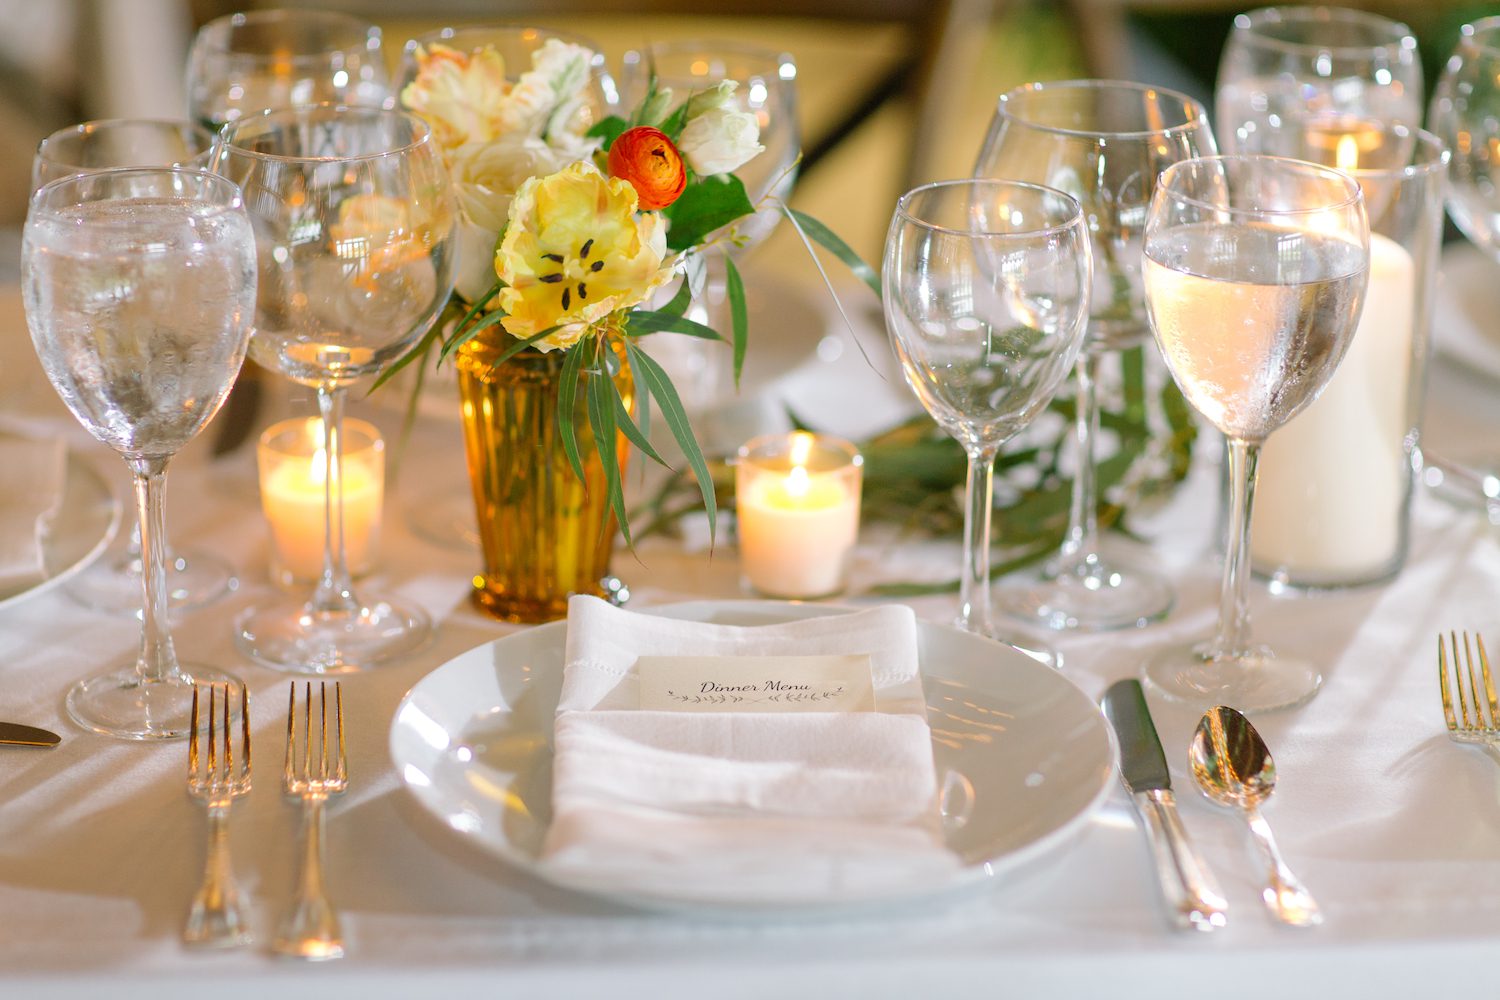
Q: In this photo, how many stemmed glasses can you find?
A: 11